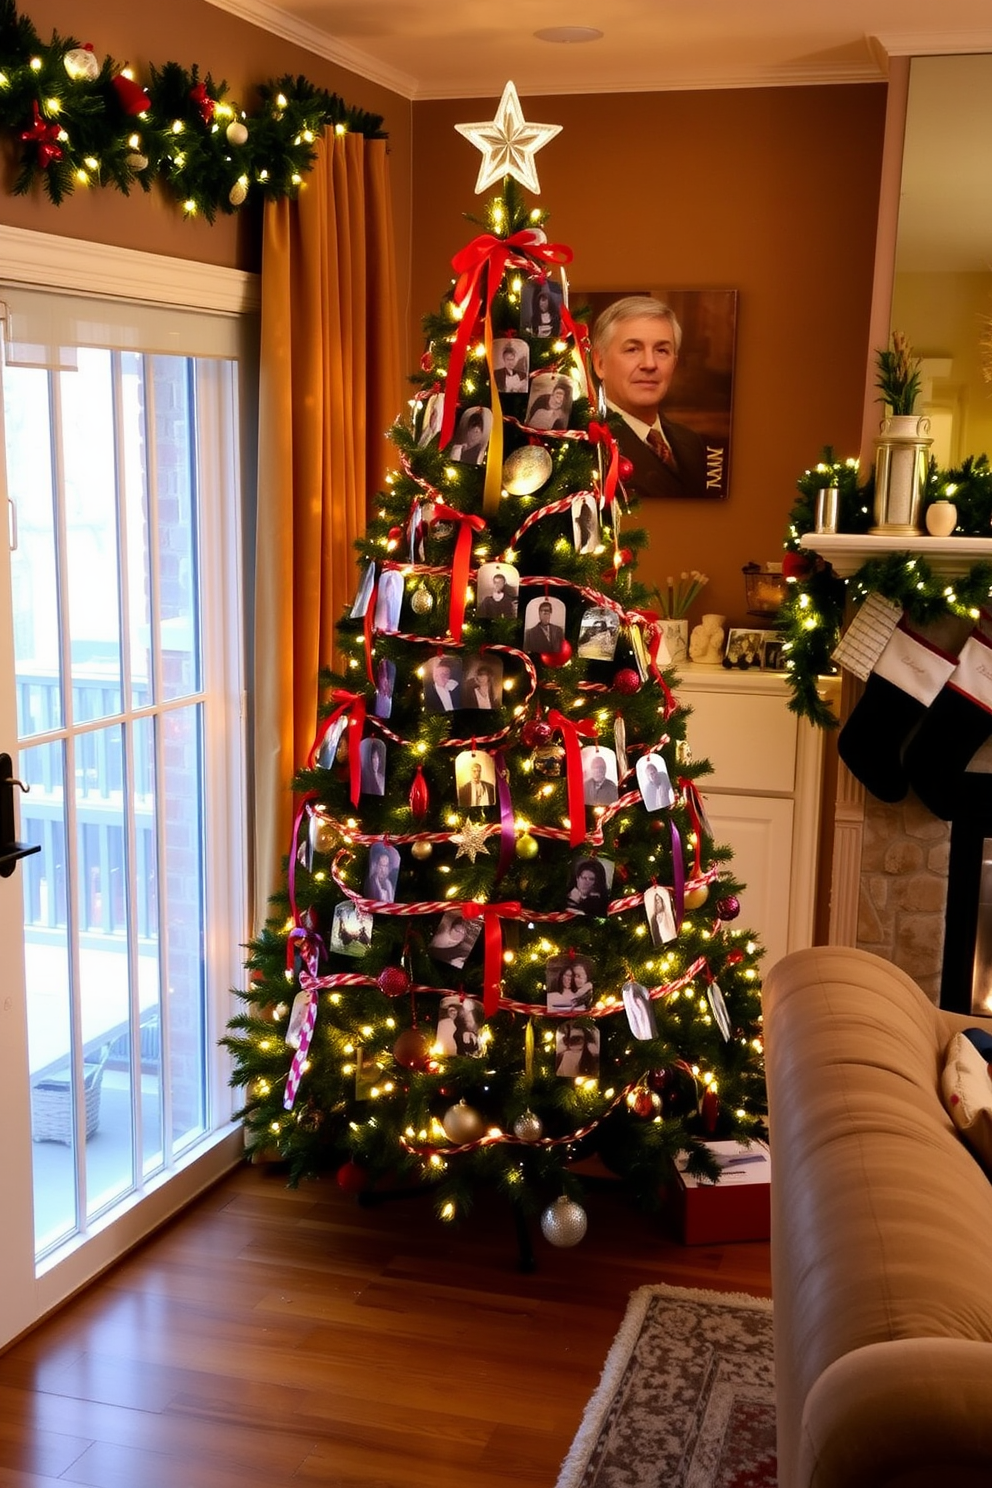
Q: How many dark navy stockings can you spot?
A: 2